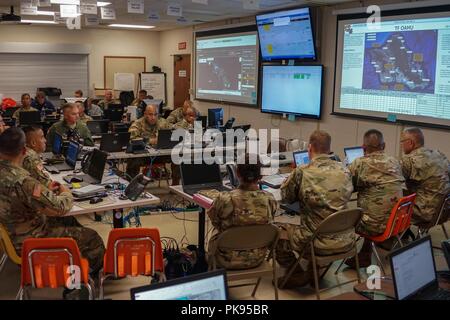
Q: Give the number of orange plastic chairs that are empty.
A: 2